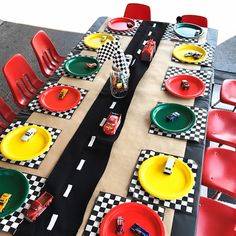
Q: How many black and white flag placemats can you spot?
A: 12